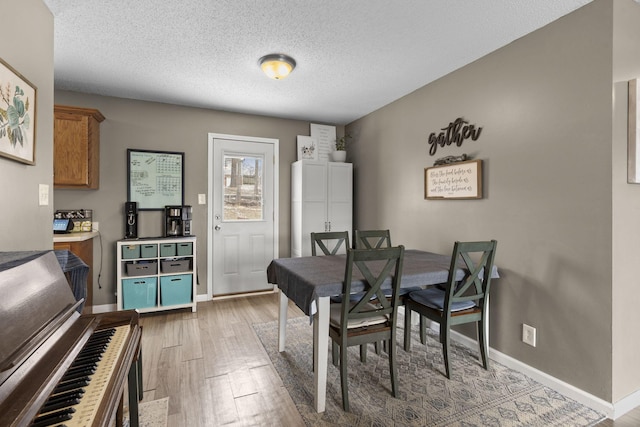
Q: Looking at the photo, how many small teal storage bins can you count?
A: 4